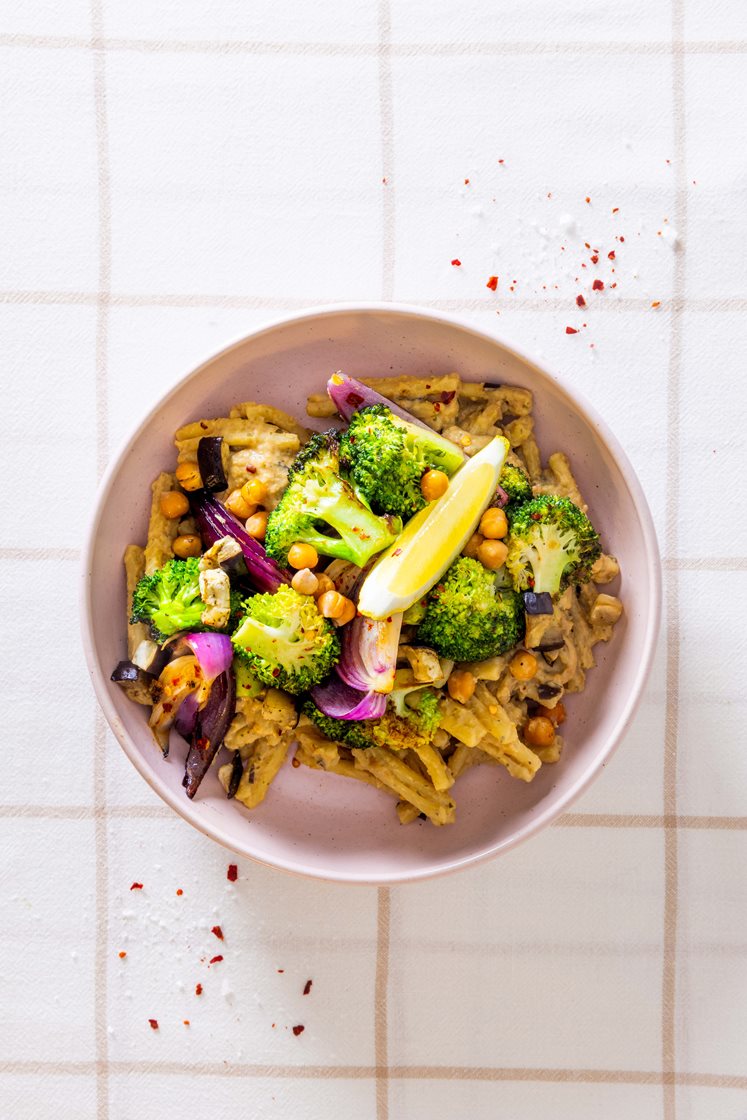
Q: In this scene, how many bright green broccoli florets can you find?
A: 8